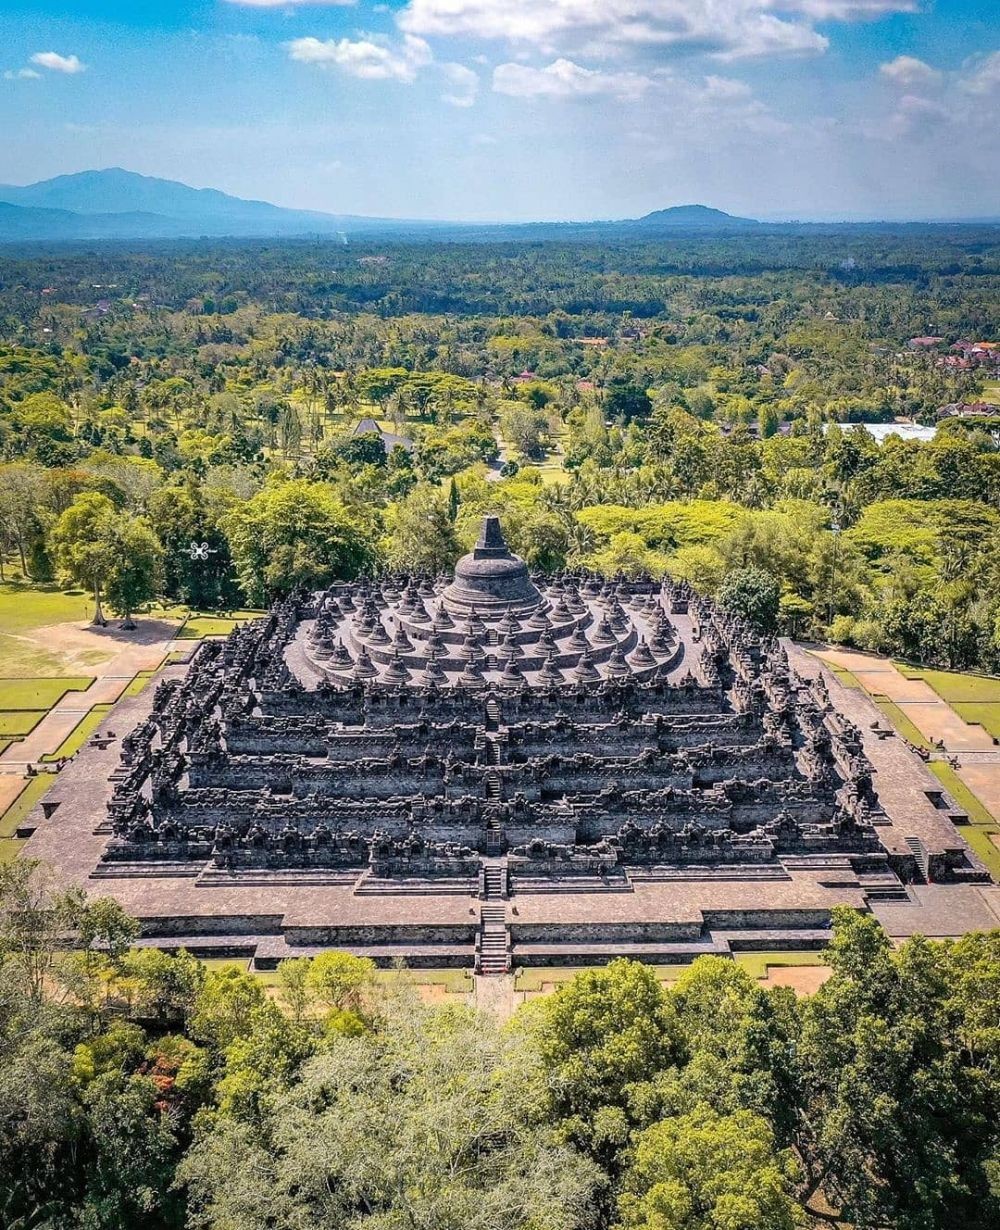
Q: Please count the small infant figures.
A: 0